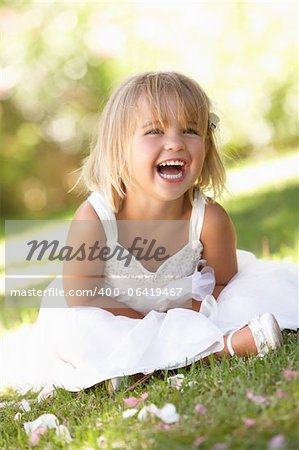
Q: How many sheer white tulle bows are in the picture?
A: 1